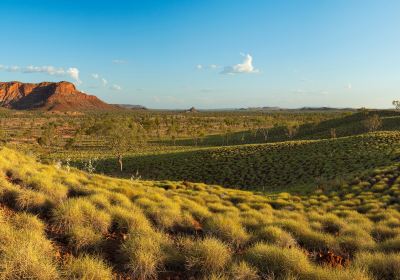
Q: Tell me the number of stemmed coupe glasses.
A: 0